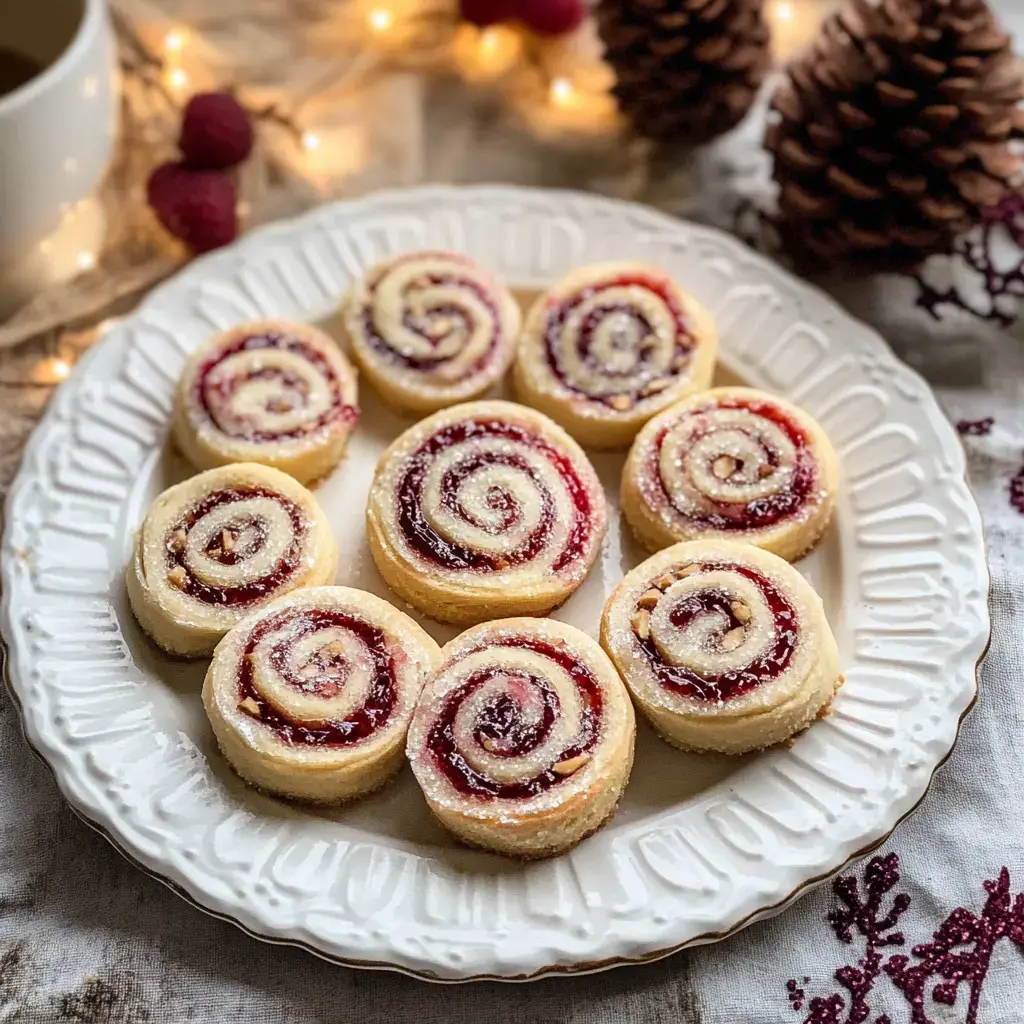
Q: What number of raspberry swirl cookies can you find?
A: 9